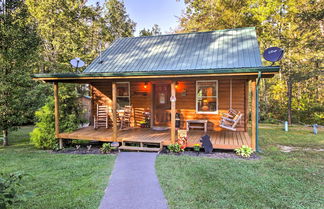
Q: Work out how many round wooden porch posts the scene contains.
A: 4